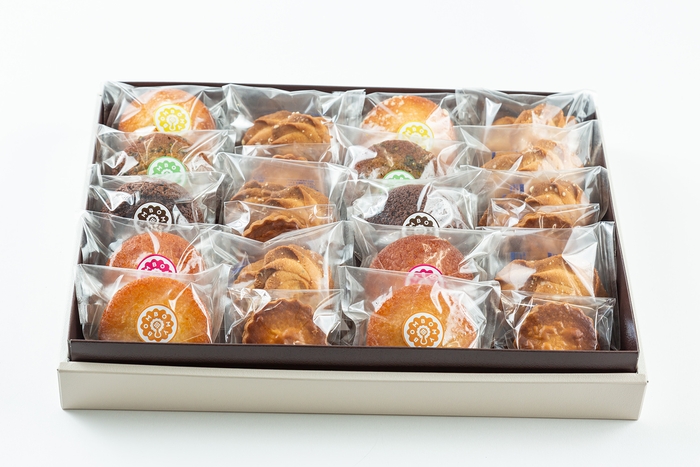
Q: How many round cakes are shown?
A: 10